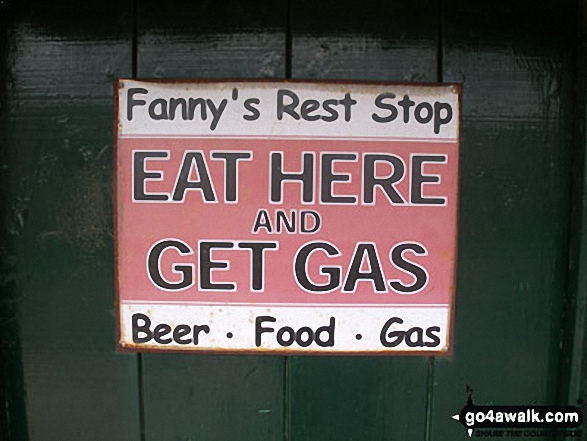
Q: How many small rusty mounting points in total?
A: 4